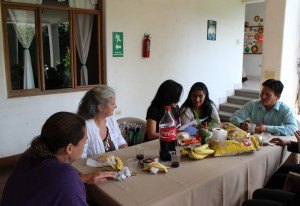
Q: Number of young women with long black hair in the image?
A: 2